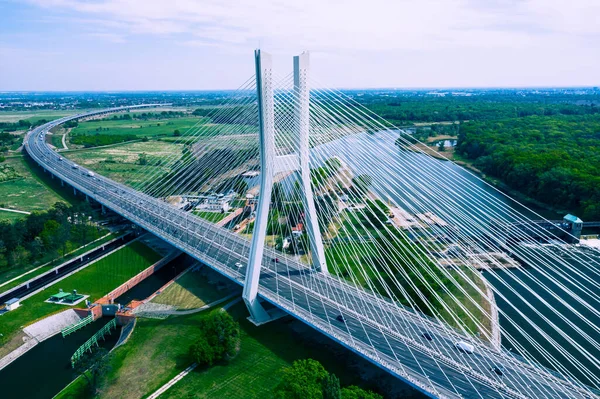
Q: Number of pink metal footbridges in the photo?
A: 0